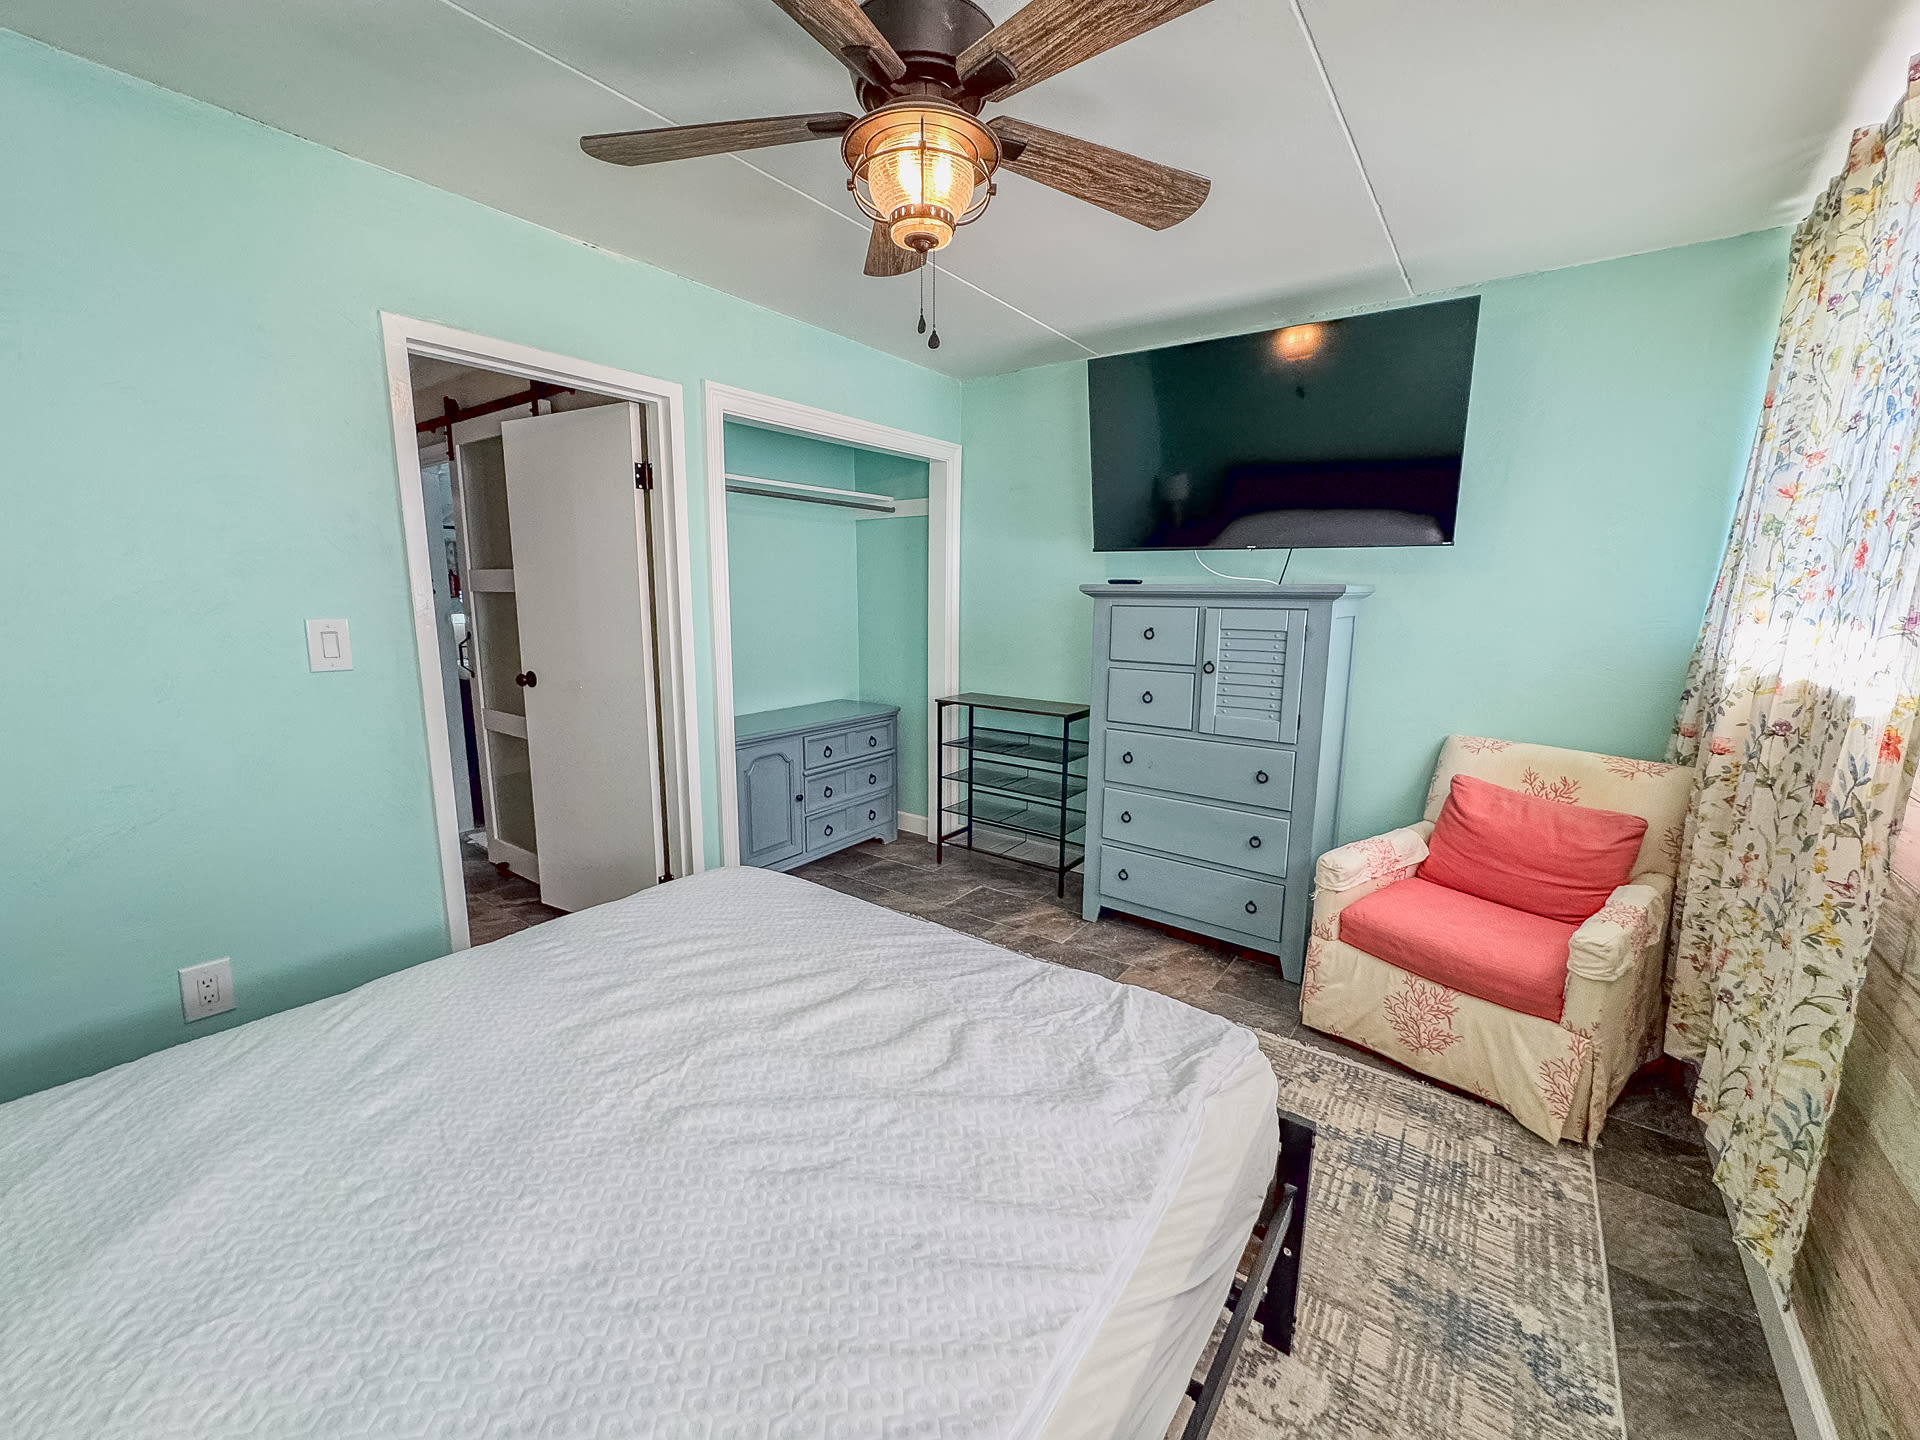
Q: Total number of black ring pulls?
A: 15